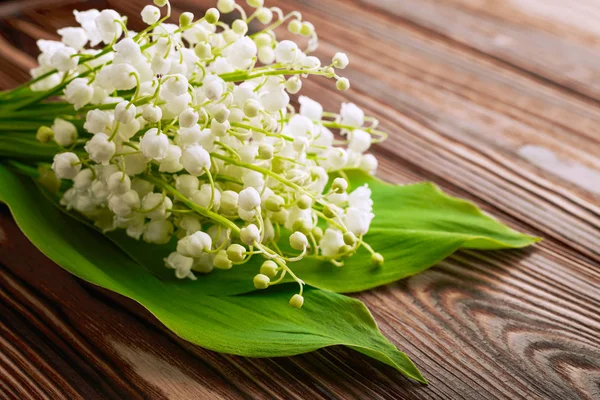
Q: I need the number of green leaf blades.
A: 2